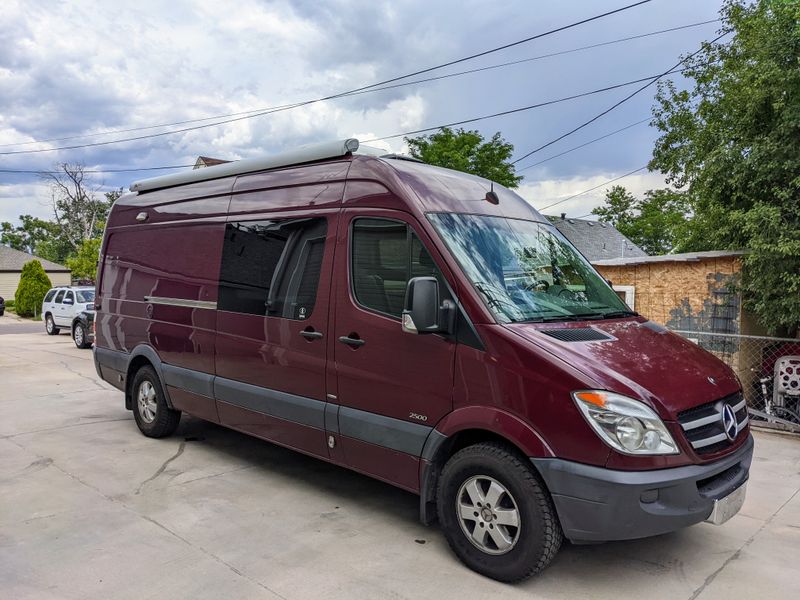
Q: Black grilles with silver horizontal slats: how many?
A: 1